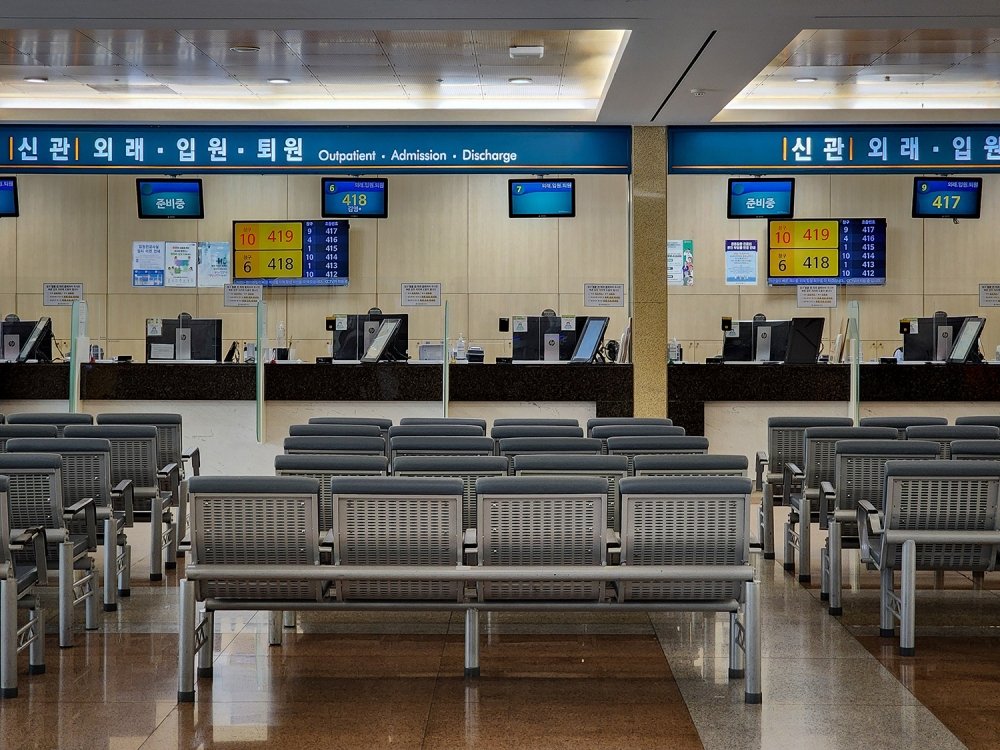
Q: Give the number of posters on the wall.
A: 5